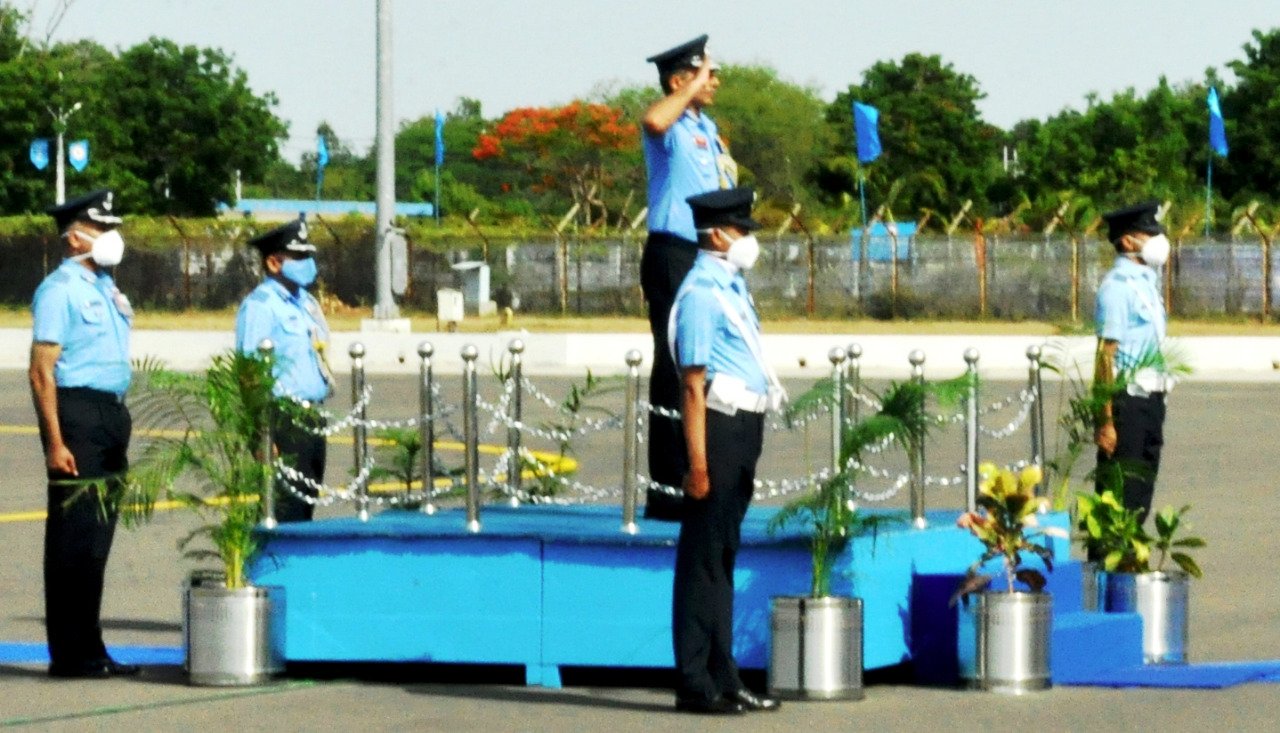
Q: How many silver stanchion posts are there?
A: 11